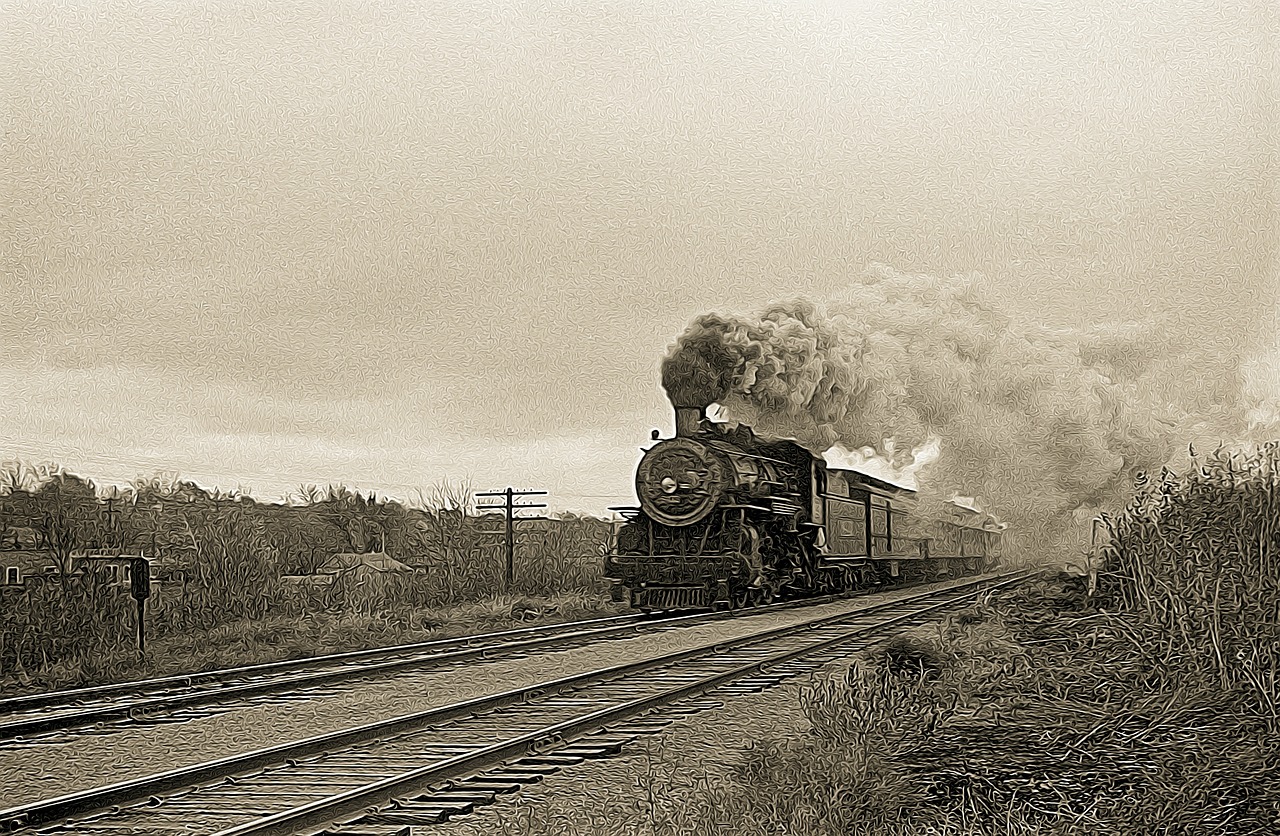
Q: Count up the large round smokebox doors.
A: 1